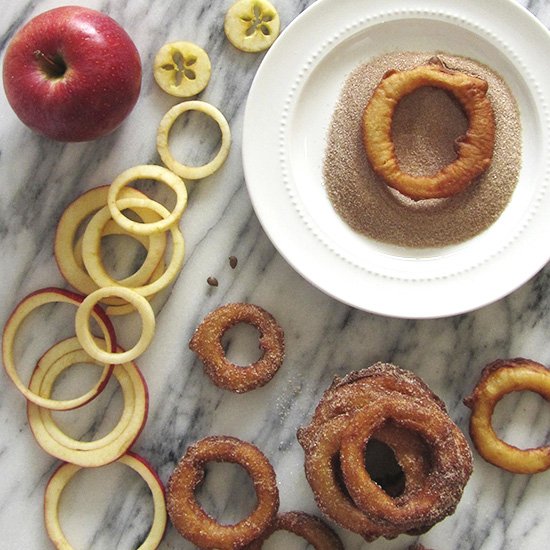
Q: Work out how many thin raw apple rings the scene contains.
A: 10